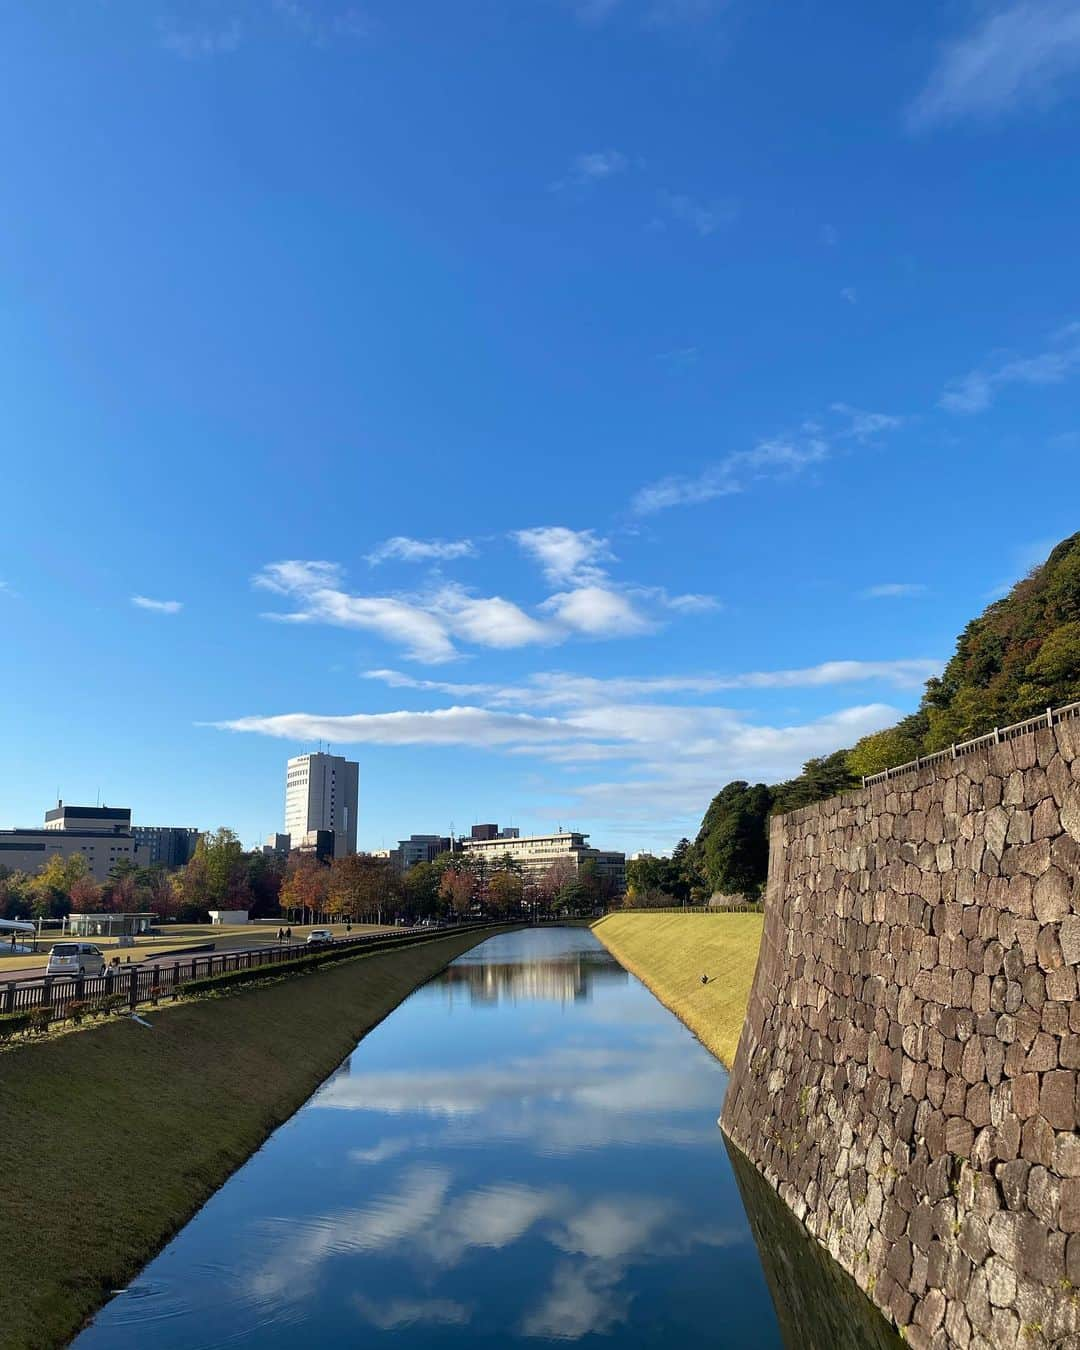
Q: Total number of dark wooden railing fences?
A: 1